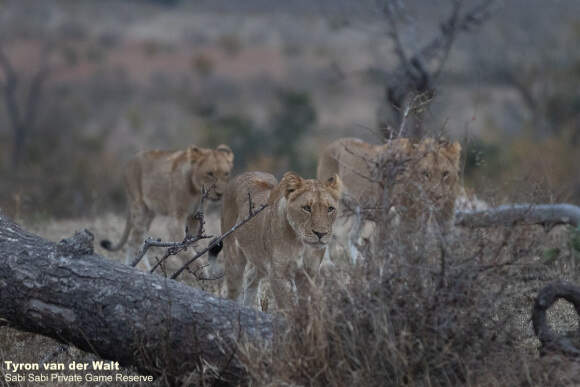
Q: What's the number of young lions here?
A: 3